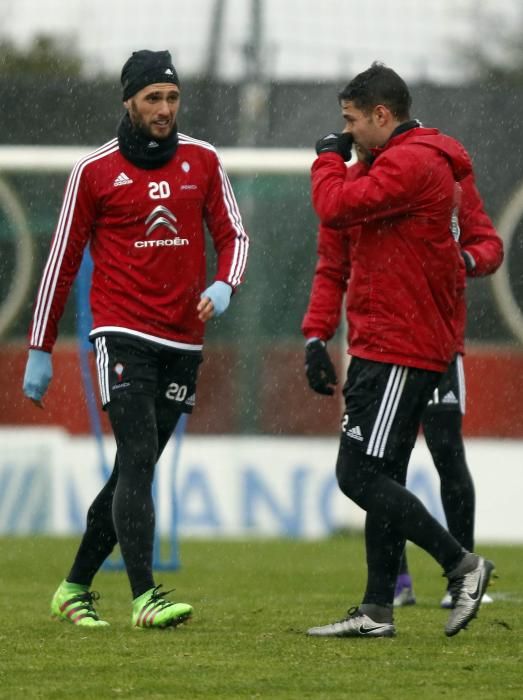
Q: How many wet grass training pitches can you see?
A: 1